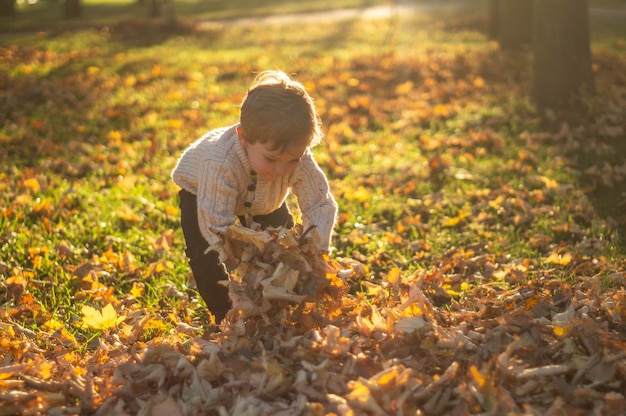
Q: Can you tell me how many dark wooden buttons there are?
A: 3